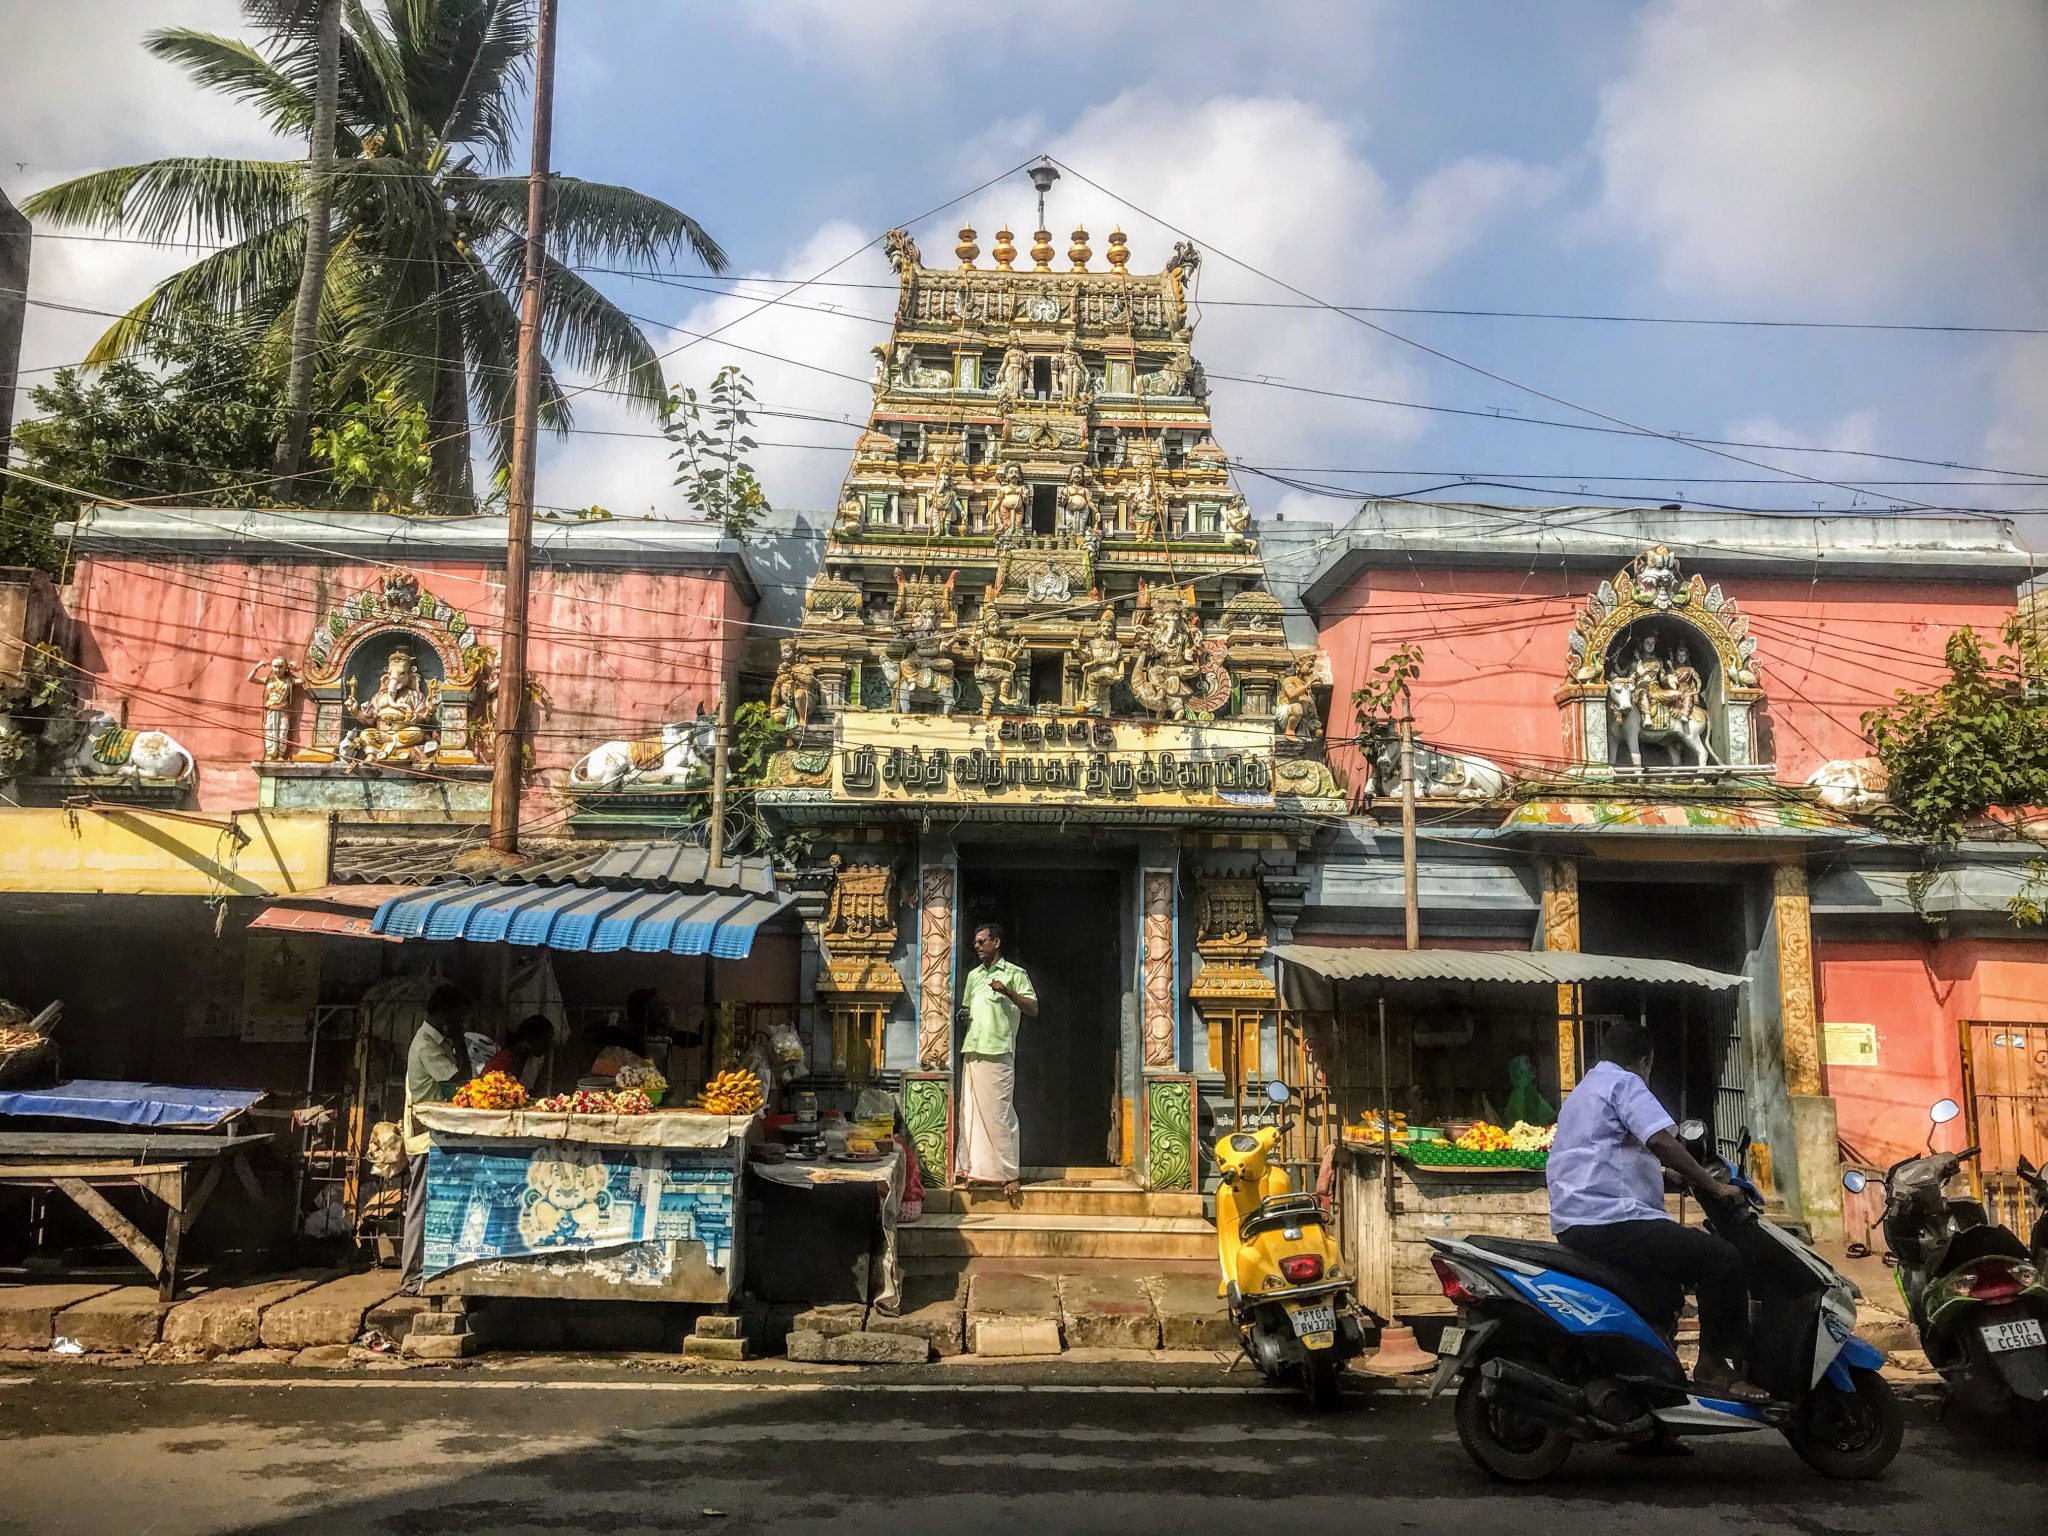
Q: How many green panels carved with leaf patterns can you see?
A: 2